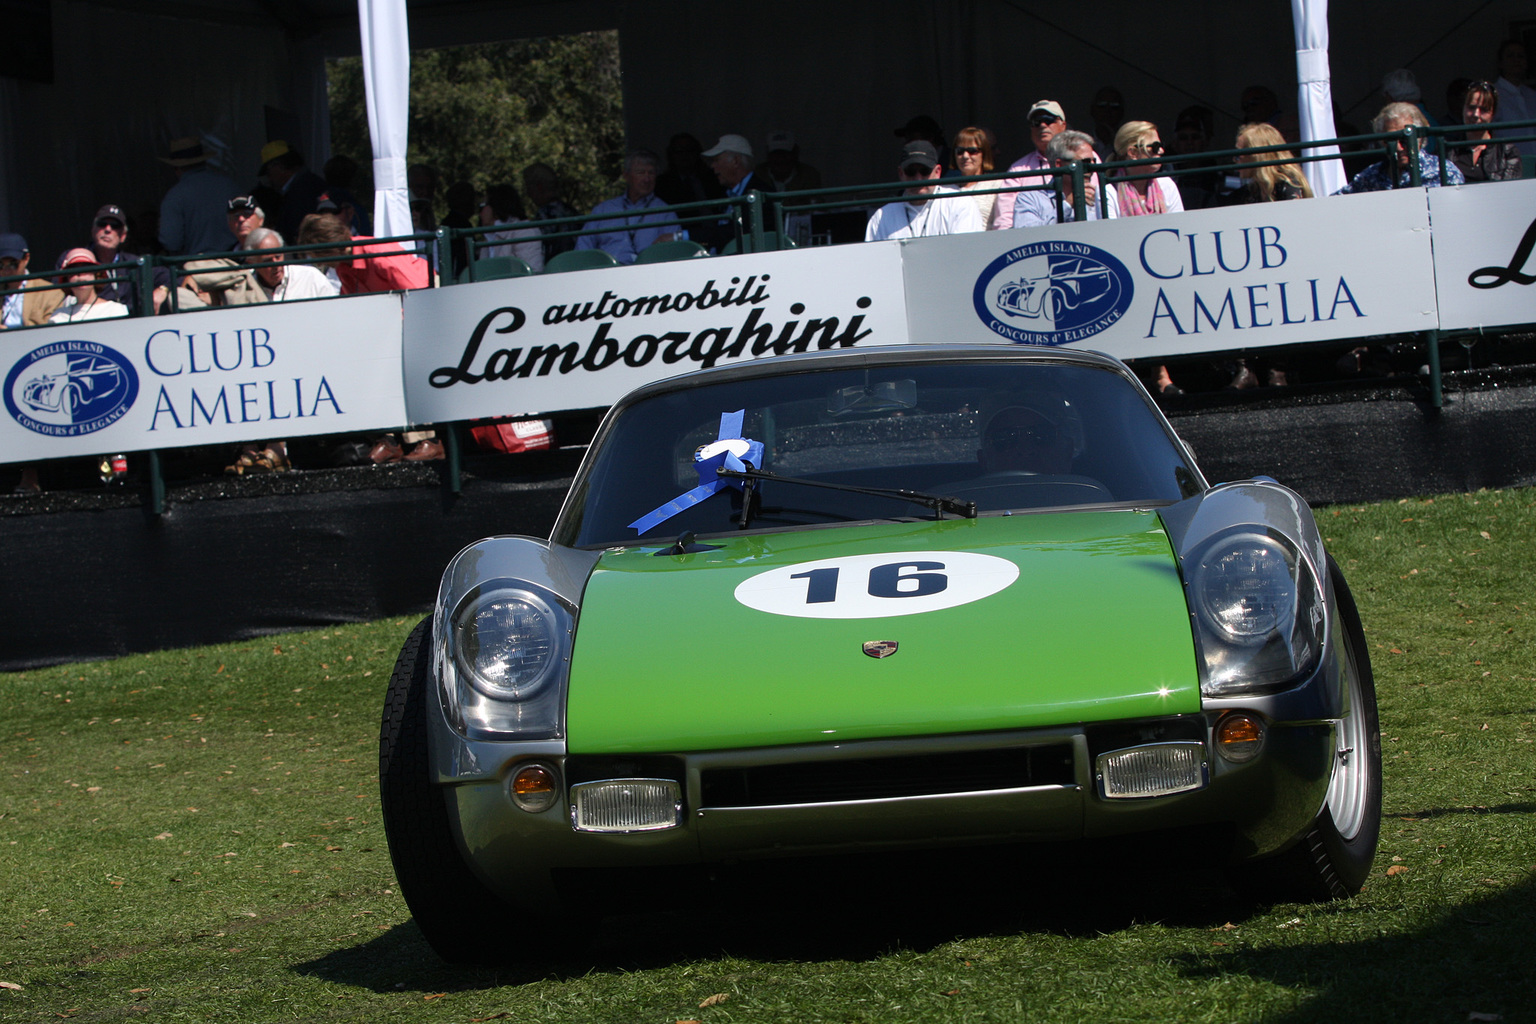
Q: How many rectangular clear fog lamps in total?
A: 2